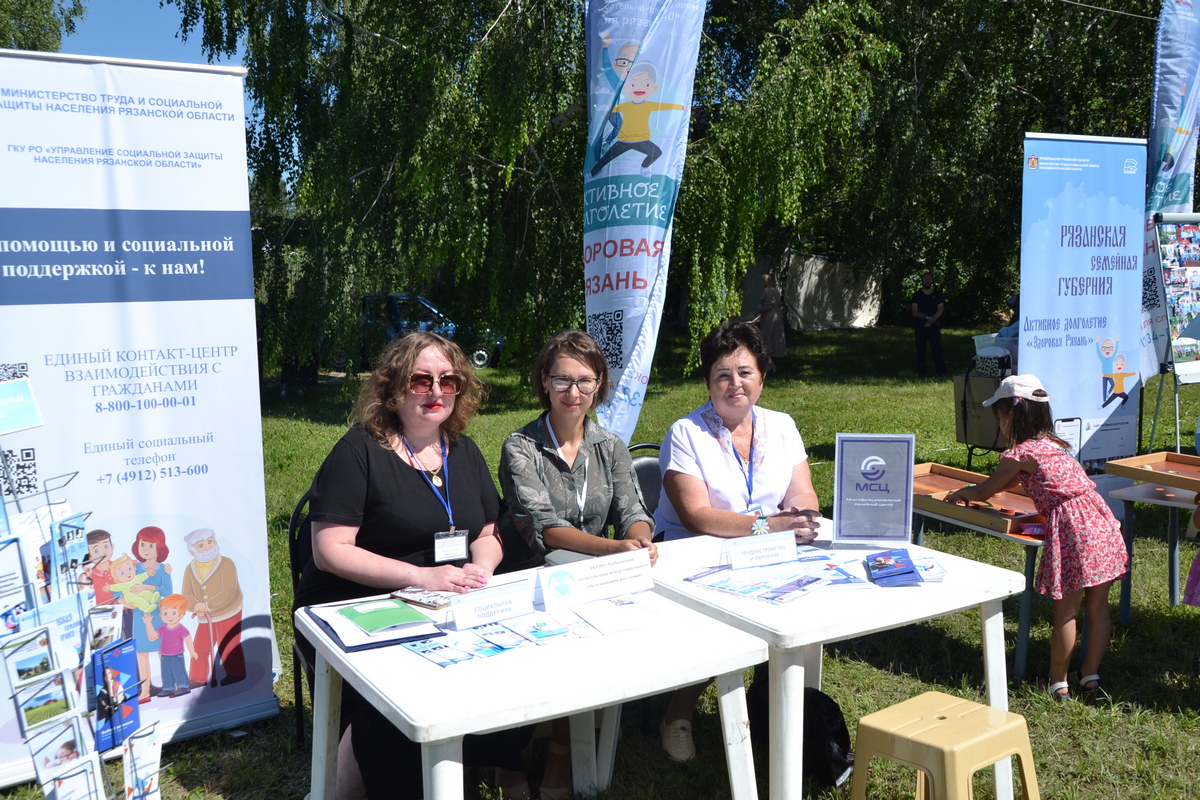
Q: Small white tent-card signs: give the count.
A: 3